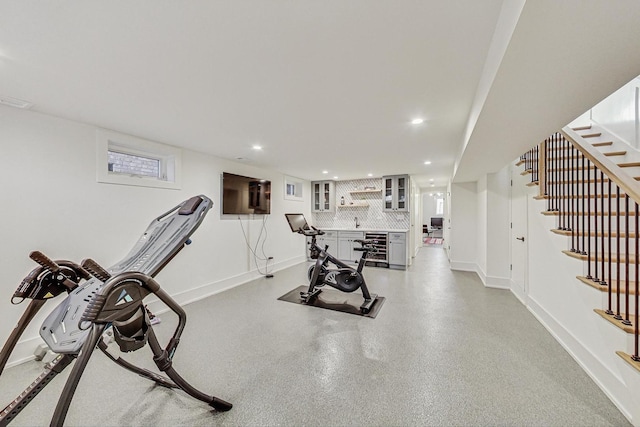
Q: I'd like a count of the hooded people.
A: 0